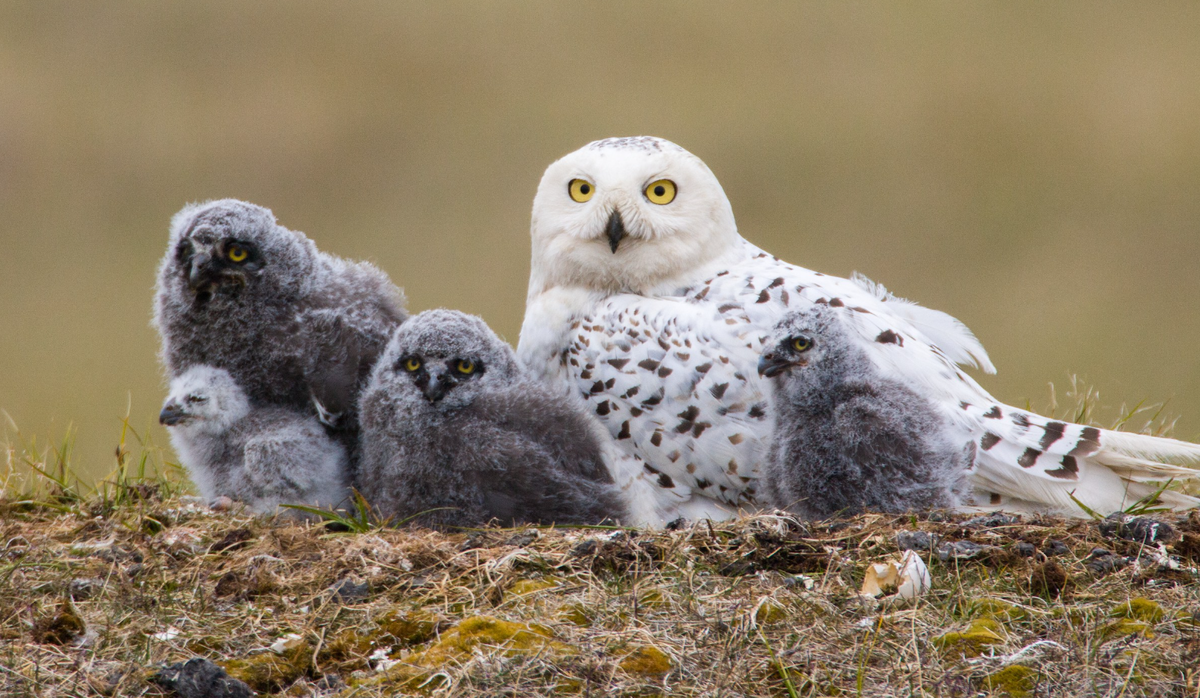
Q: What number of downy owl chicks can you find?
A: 4